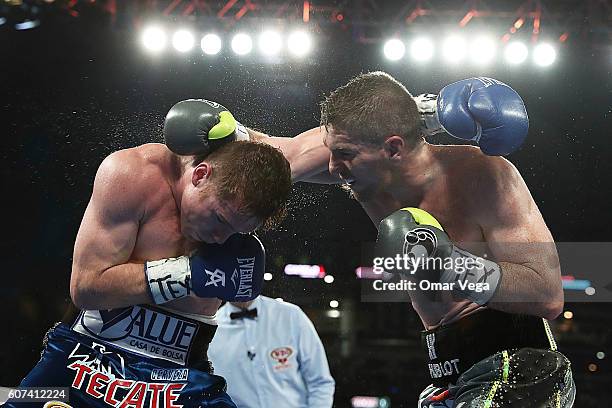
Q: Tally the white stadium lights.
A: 12